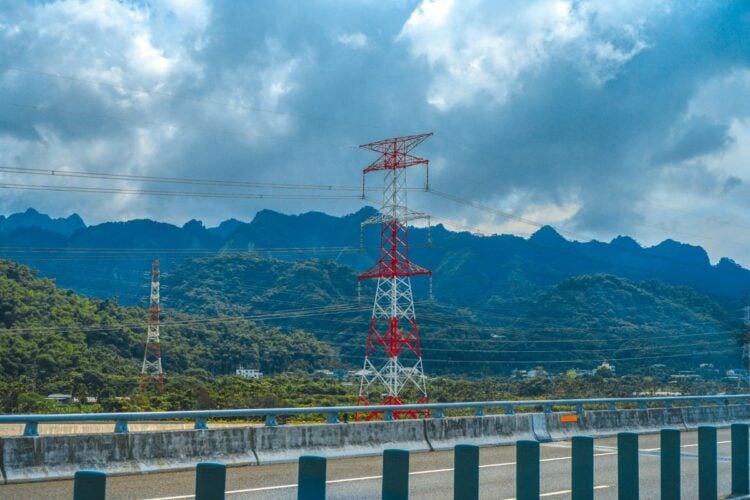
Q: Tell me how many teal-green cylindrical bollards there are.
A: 11